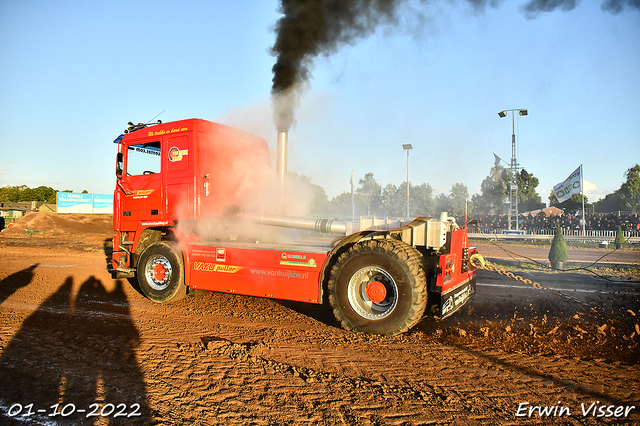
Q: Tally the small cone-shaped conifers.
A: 2